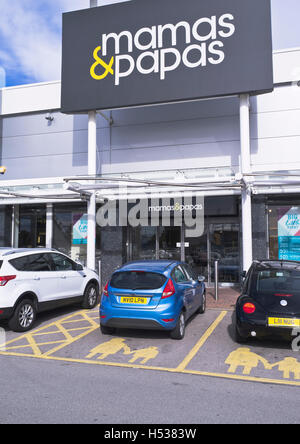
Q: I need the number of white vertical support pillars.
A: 2